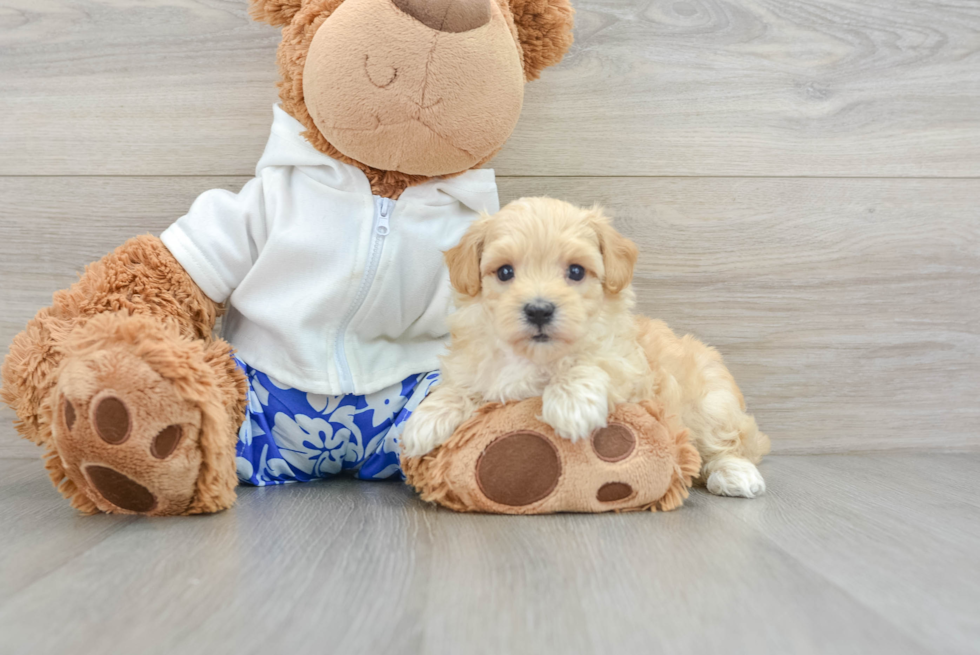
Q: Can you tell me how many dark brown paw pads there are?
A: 7